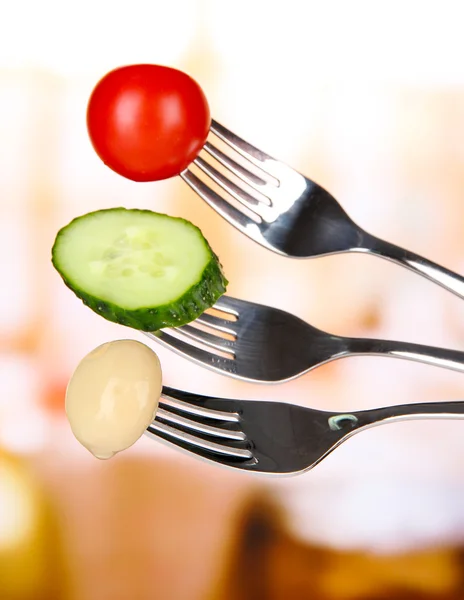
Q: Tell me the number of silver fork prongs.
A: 12